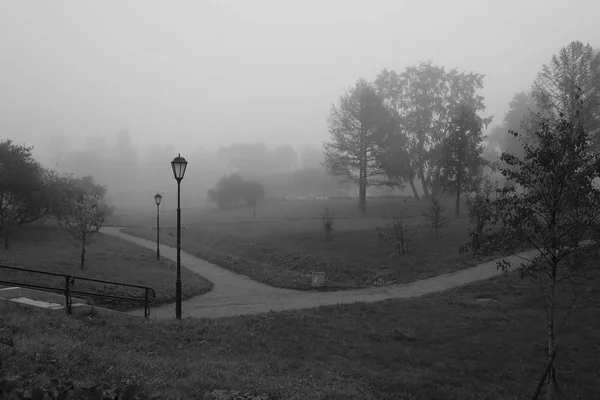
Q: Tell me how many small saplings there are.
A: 3